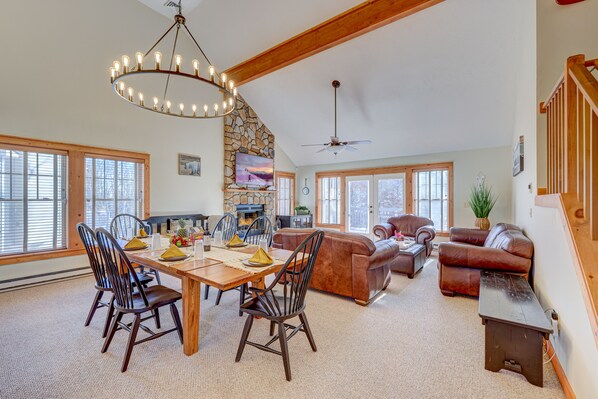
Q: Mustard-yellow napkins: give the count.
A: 5